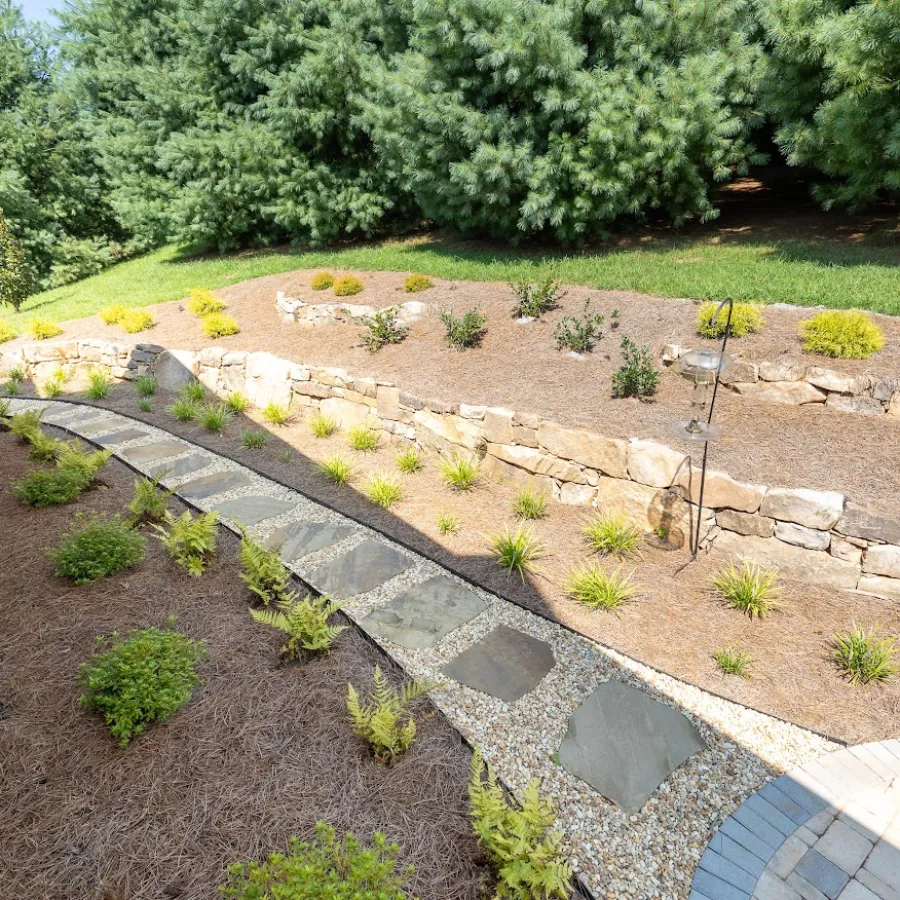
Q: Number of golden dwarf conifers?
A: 11